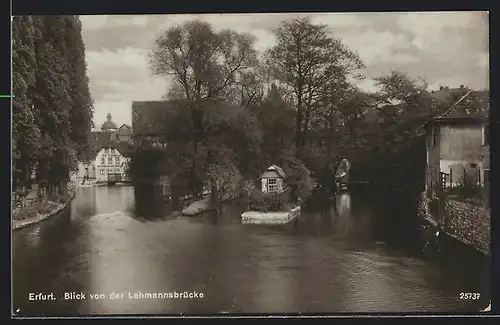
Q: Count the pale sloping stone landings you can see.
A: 1